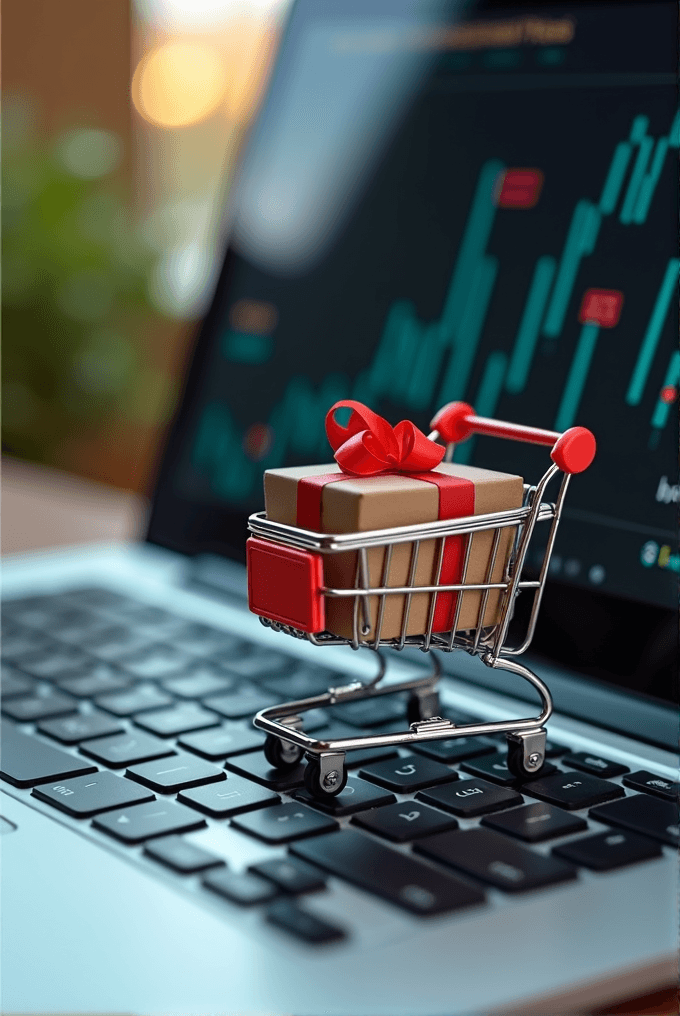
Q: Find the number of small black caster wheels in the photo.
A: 4